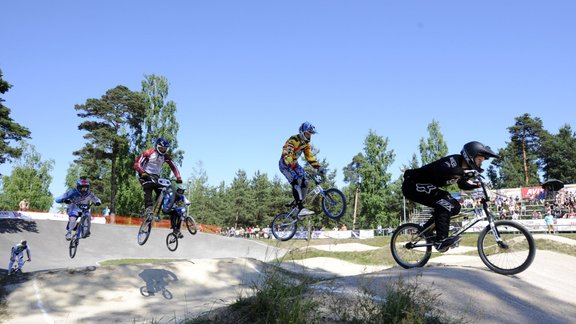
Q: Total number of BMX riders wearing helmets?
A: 6